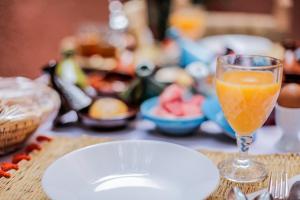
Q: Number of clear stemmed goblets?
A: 1